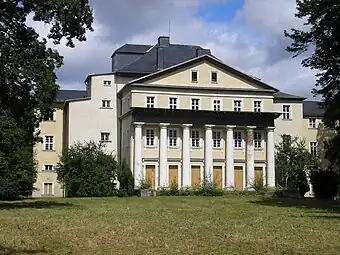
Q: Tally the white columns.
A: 7